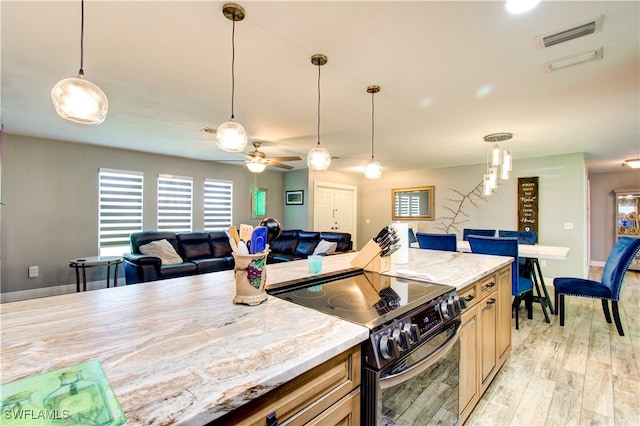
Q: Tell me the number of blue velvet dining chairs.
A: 6